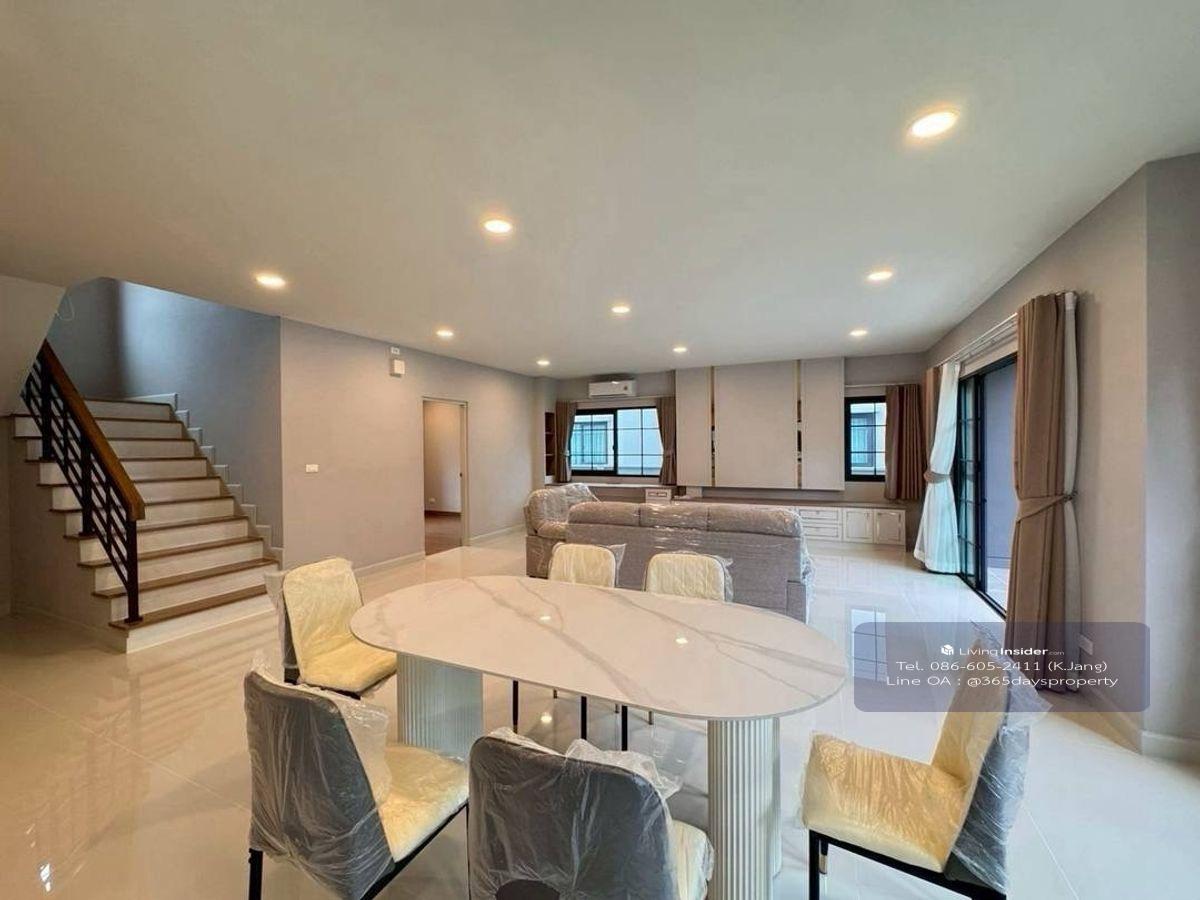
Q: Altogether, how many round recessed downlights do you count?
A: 9